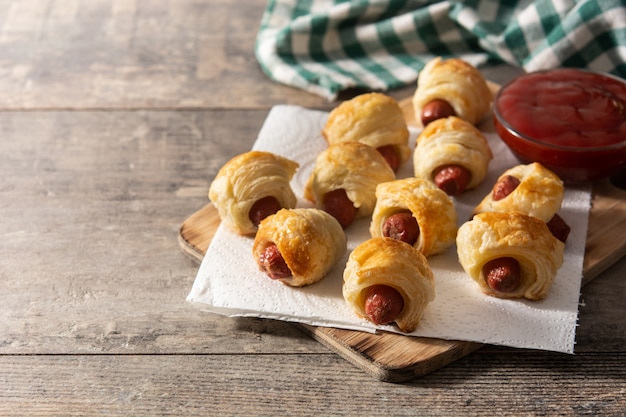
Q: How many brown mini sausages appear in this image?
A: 10